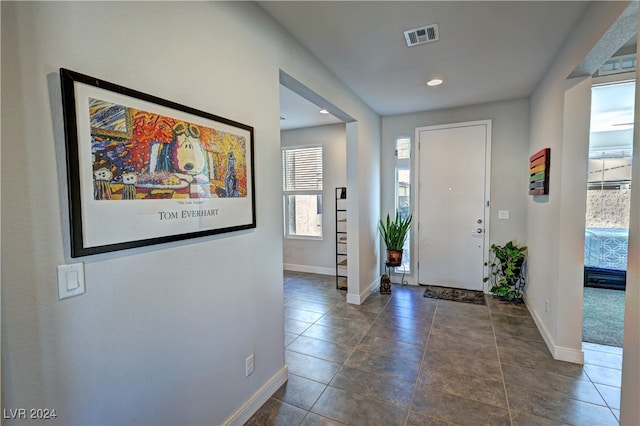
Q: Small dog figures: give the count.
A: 2